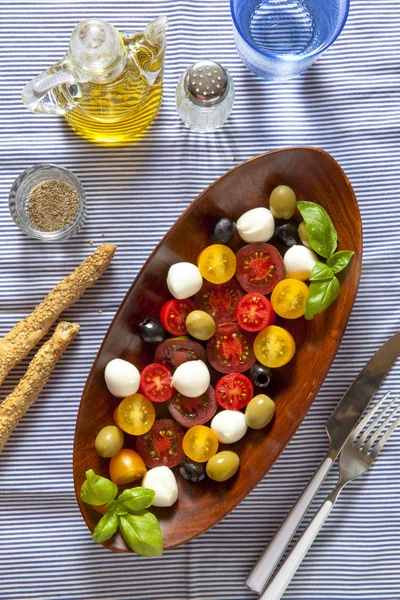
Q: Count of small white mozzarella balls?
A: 7